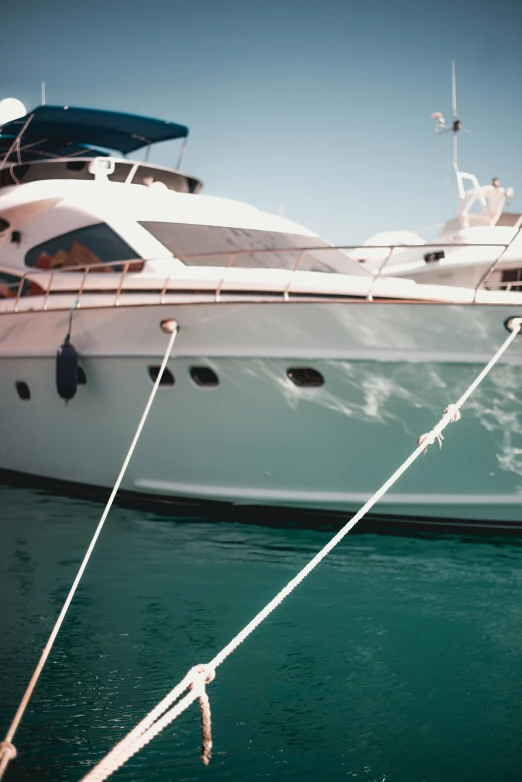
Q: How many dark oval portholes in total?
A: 5